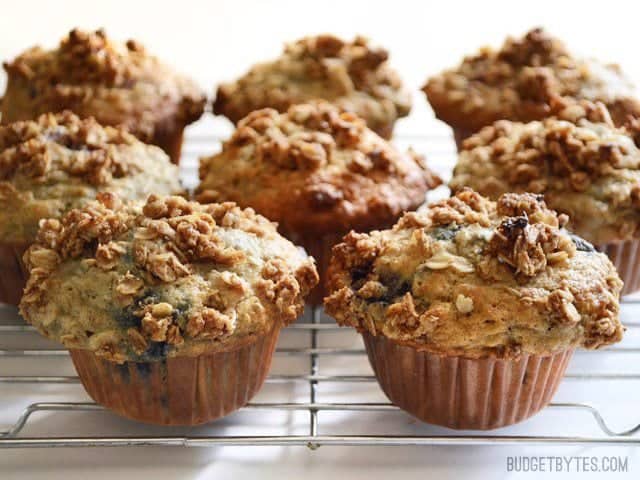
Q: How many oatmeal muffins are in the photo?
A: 8